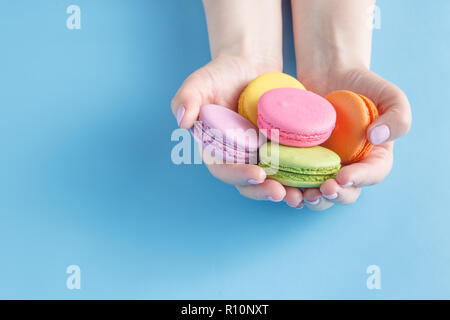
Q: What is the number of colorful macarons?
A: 5